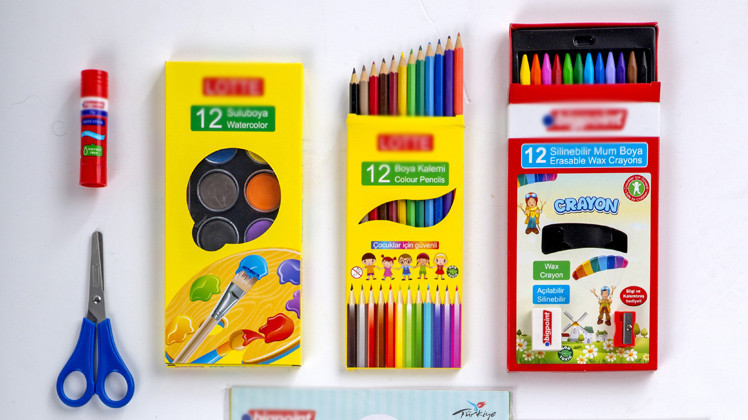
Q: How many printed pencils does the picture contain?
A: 12